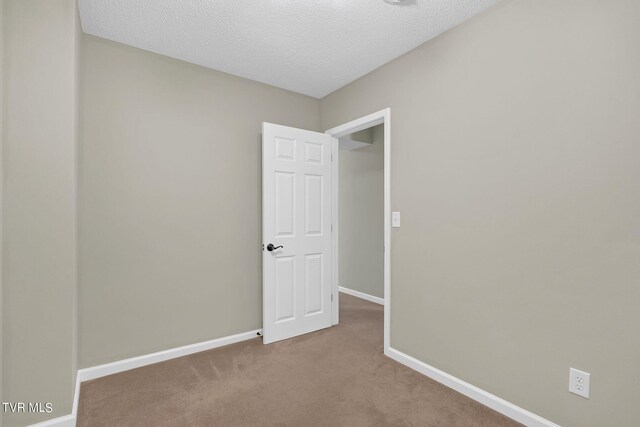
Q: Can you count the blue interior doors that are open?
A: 0